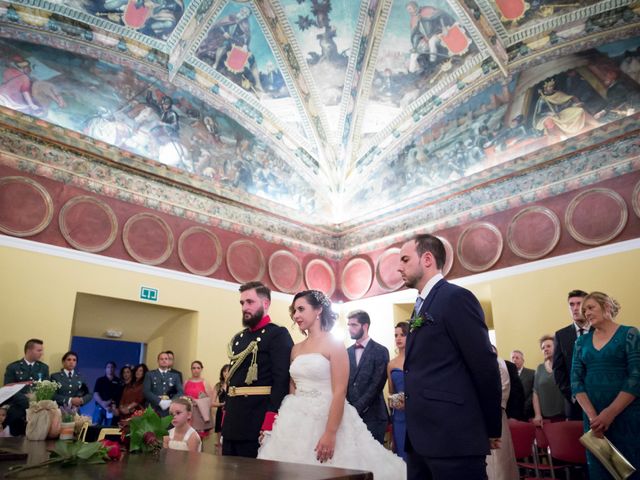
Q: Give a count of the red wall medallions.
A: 14